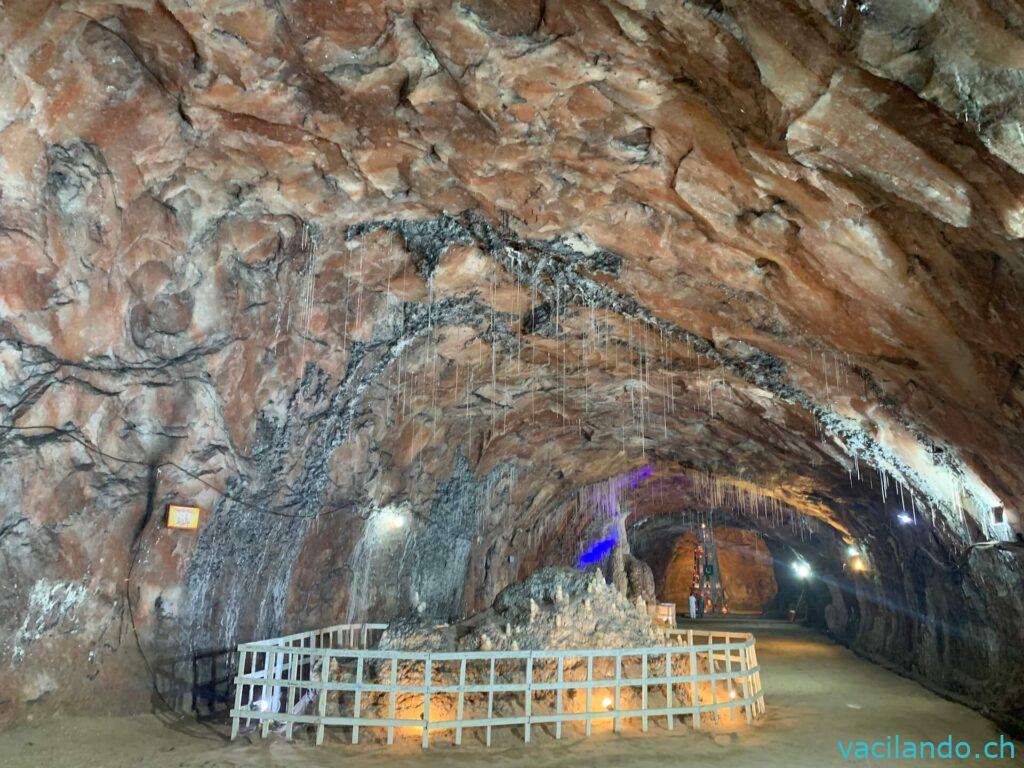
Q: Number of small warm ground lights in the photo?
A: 3